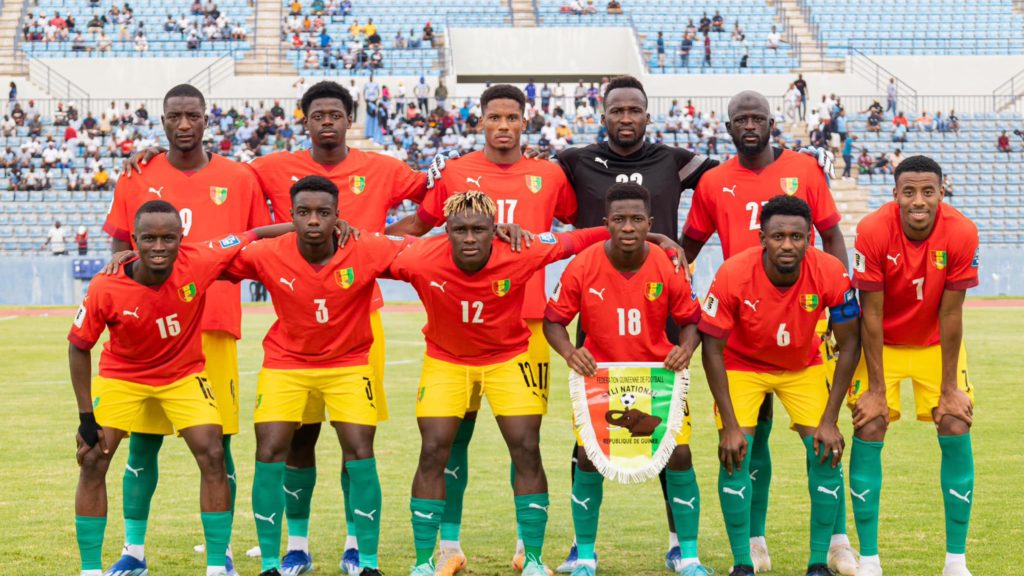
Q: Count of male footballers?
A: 11